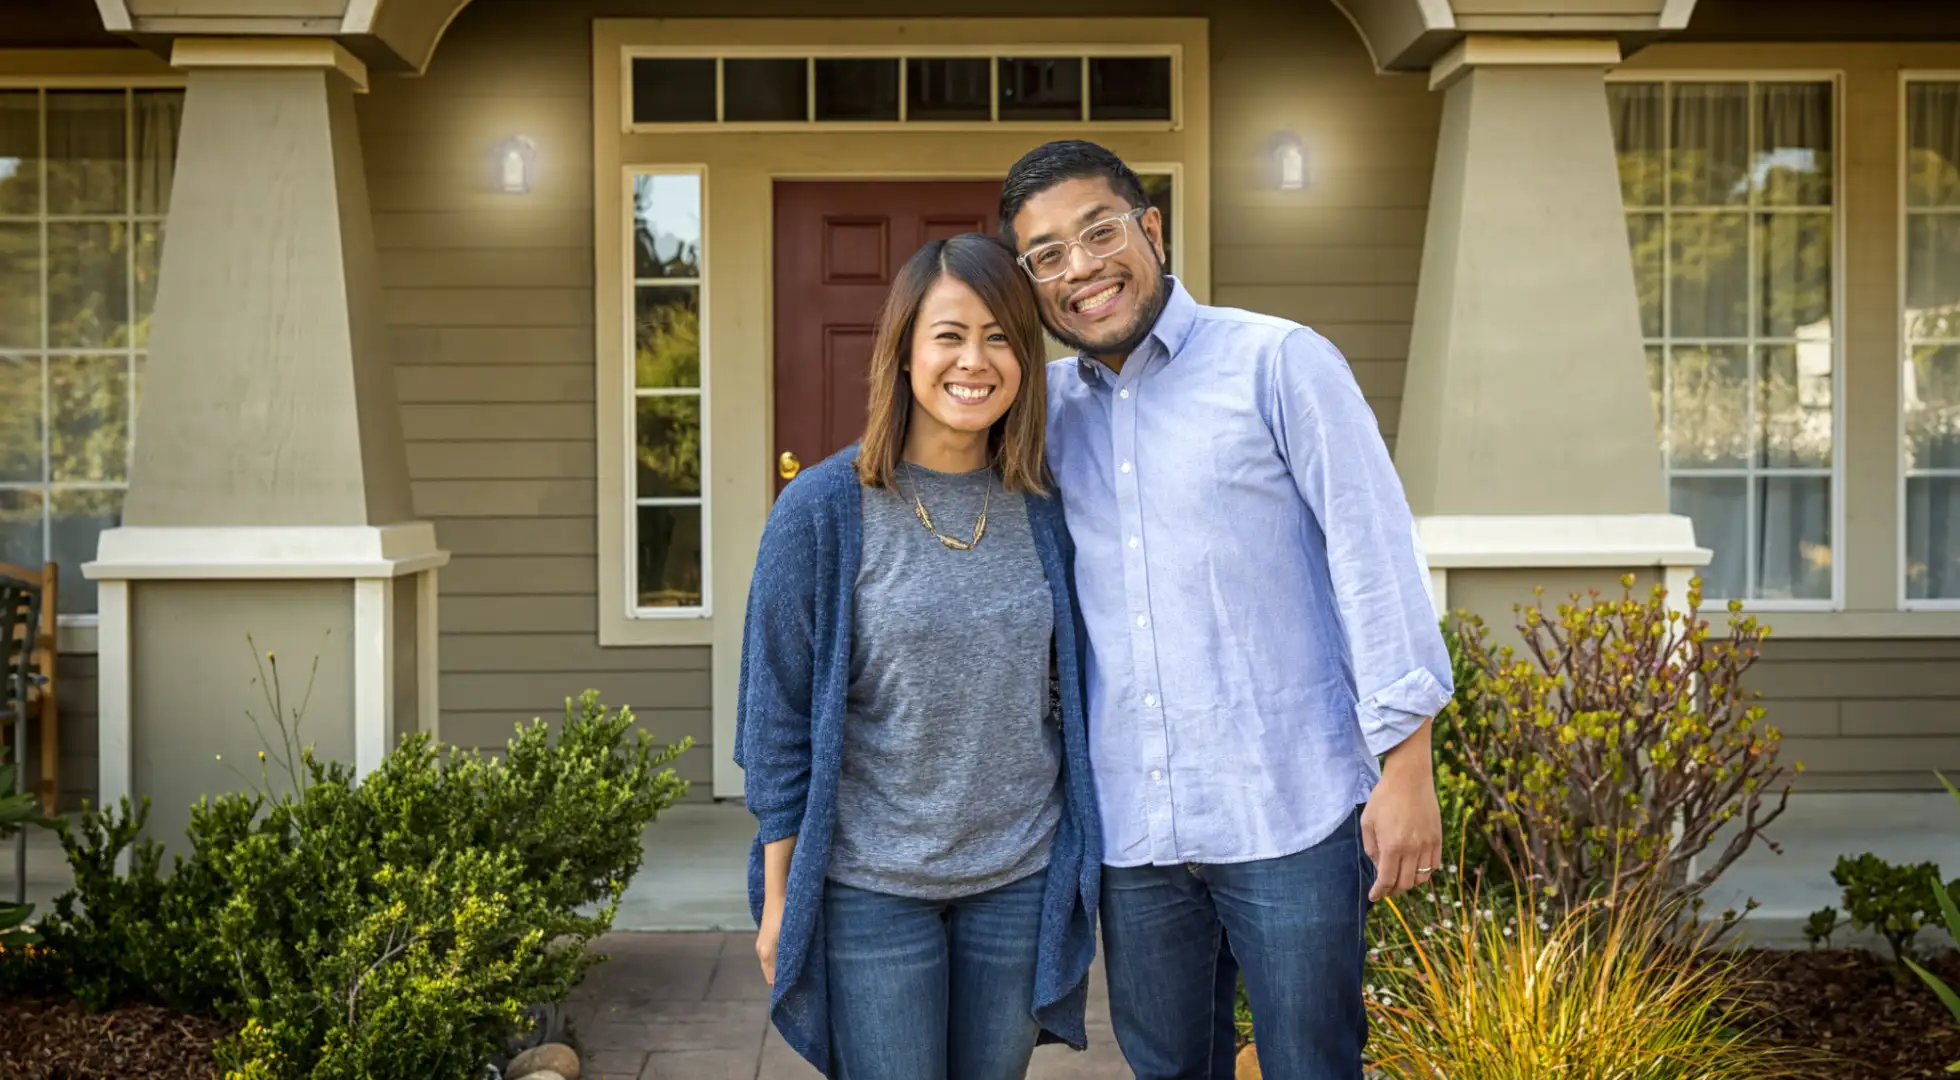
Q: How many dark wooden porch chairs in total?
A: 1